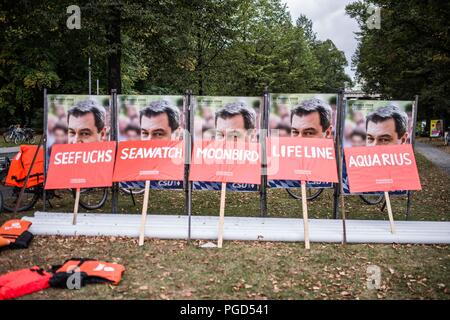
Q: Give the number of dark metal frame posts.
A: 6